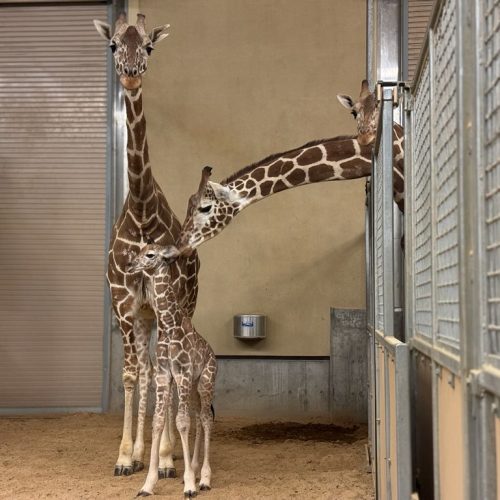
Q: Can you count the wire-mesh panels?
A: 4